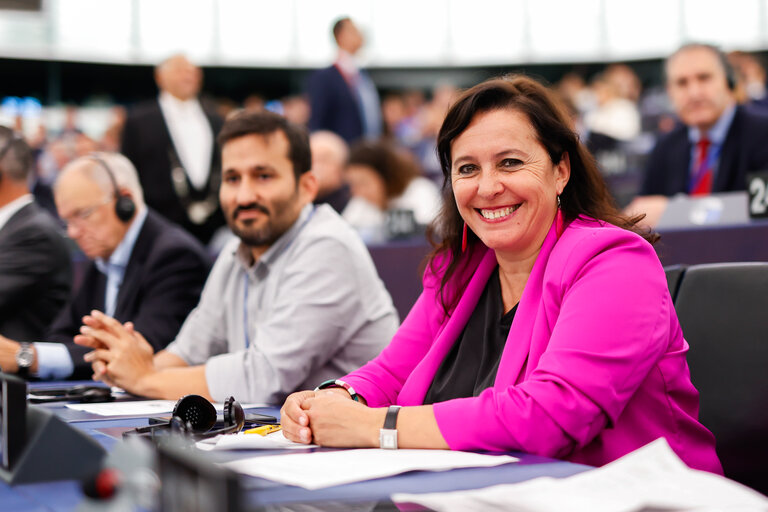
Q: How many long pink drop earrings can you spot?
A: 2